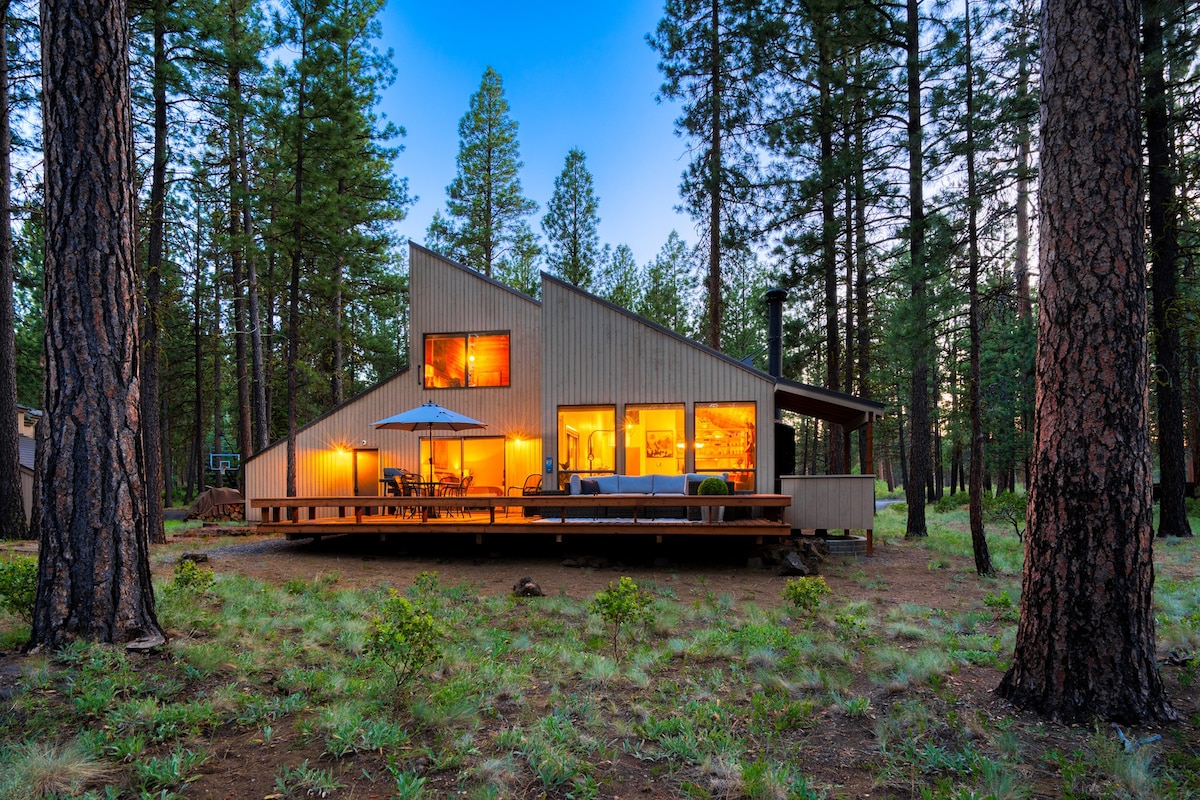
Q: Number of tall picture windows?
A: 3